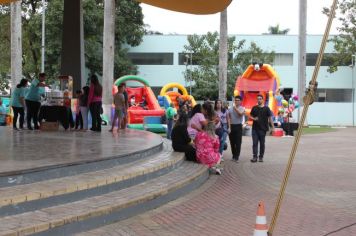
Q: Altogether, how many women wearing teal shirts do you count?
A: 2